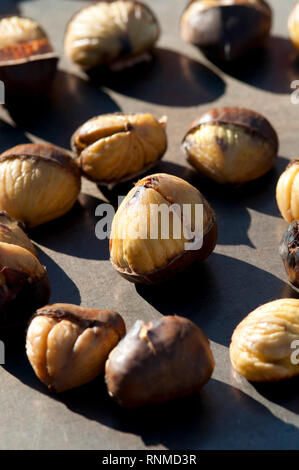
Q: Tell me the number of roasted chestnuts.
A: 15